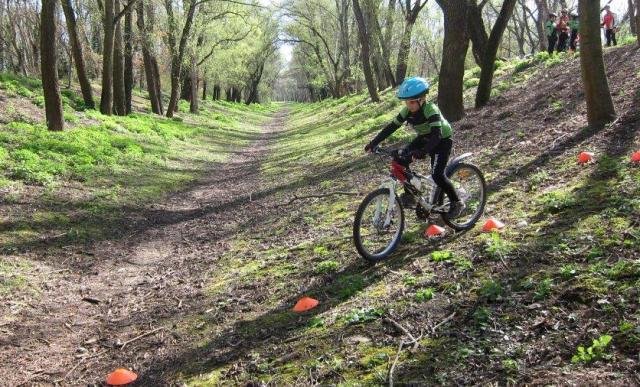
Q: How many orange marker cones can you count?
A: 6